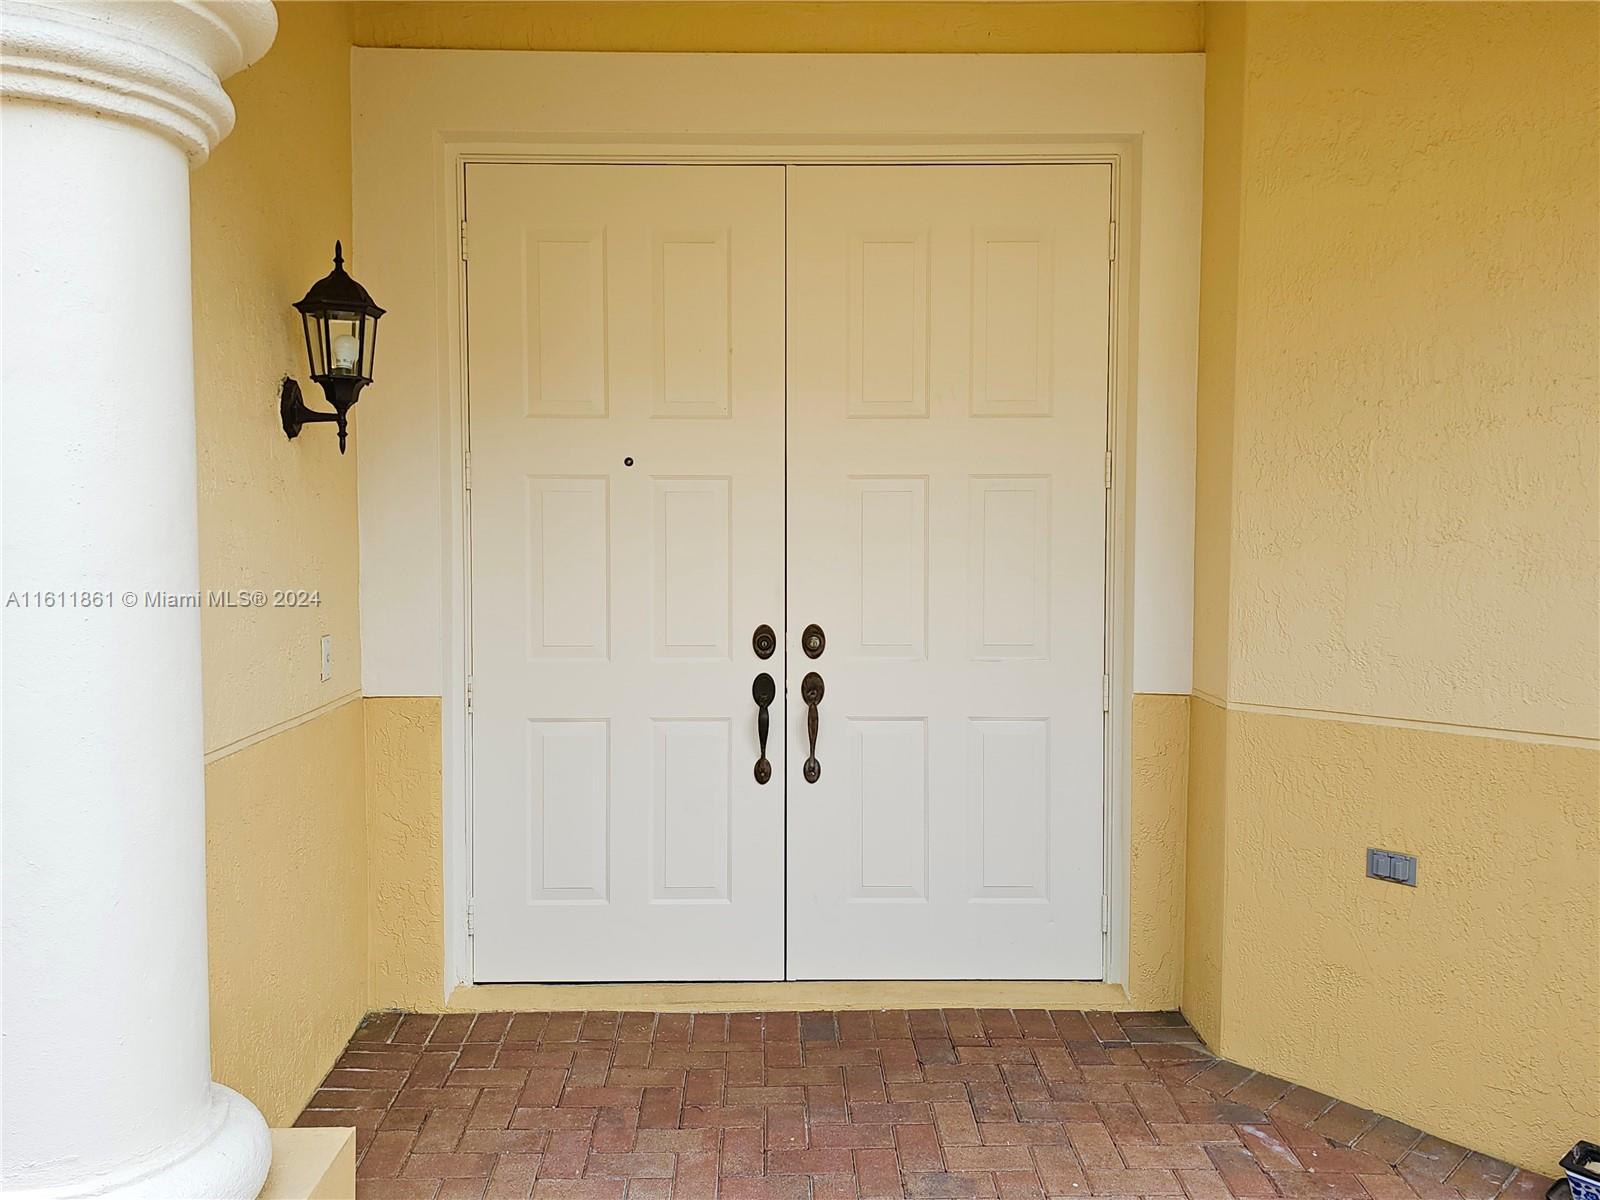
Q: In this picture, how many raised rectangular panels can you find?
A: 12